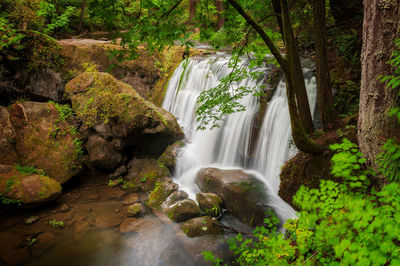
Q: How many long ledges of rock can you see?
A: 1